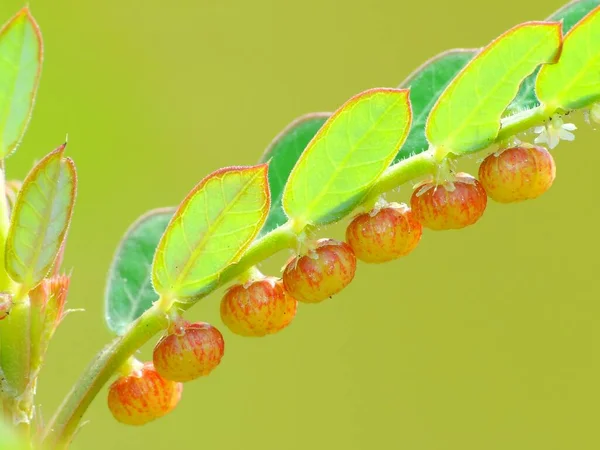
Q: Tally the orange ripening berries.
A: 7